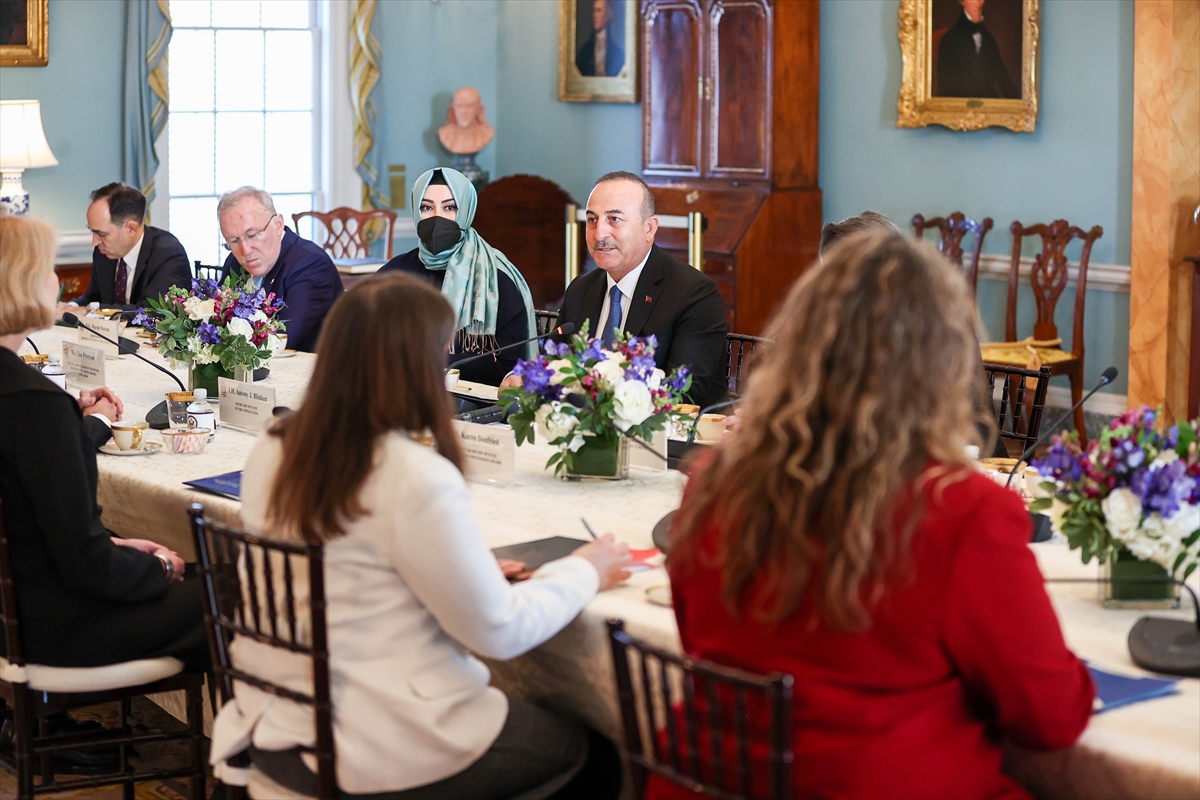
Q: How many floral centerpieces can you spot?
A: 3